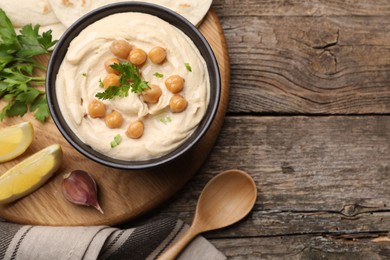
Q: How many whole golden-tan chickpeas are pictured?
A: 11